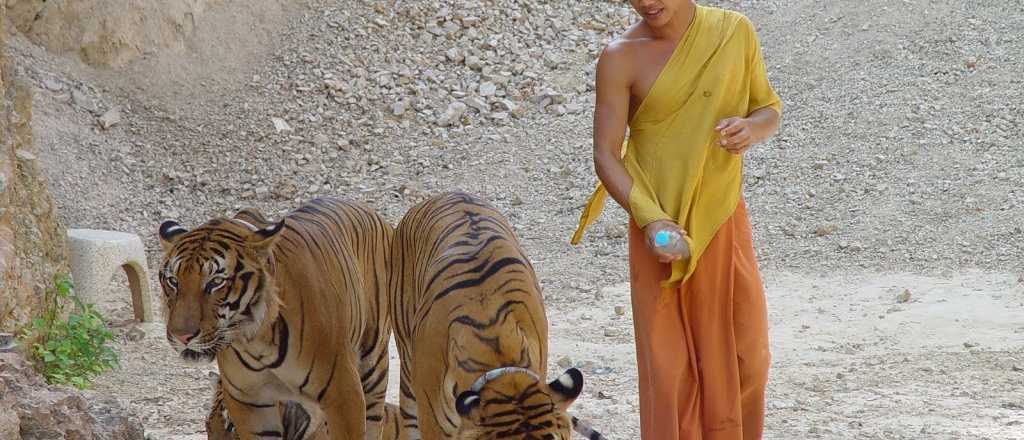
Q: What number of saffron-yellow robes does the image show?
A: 1